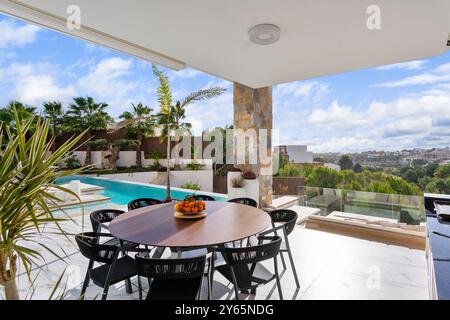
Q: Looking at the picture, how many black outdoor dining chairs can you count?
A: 8